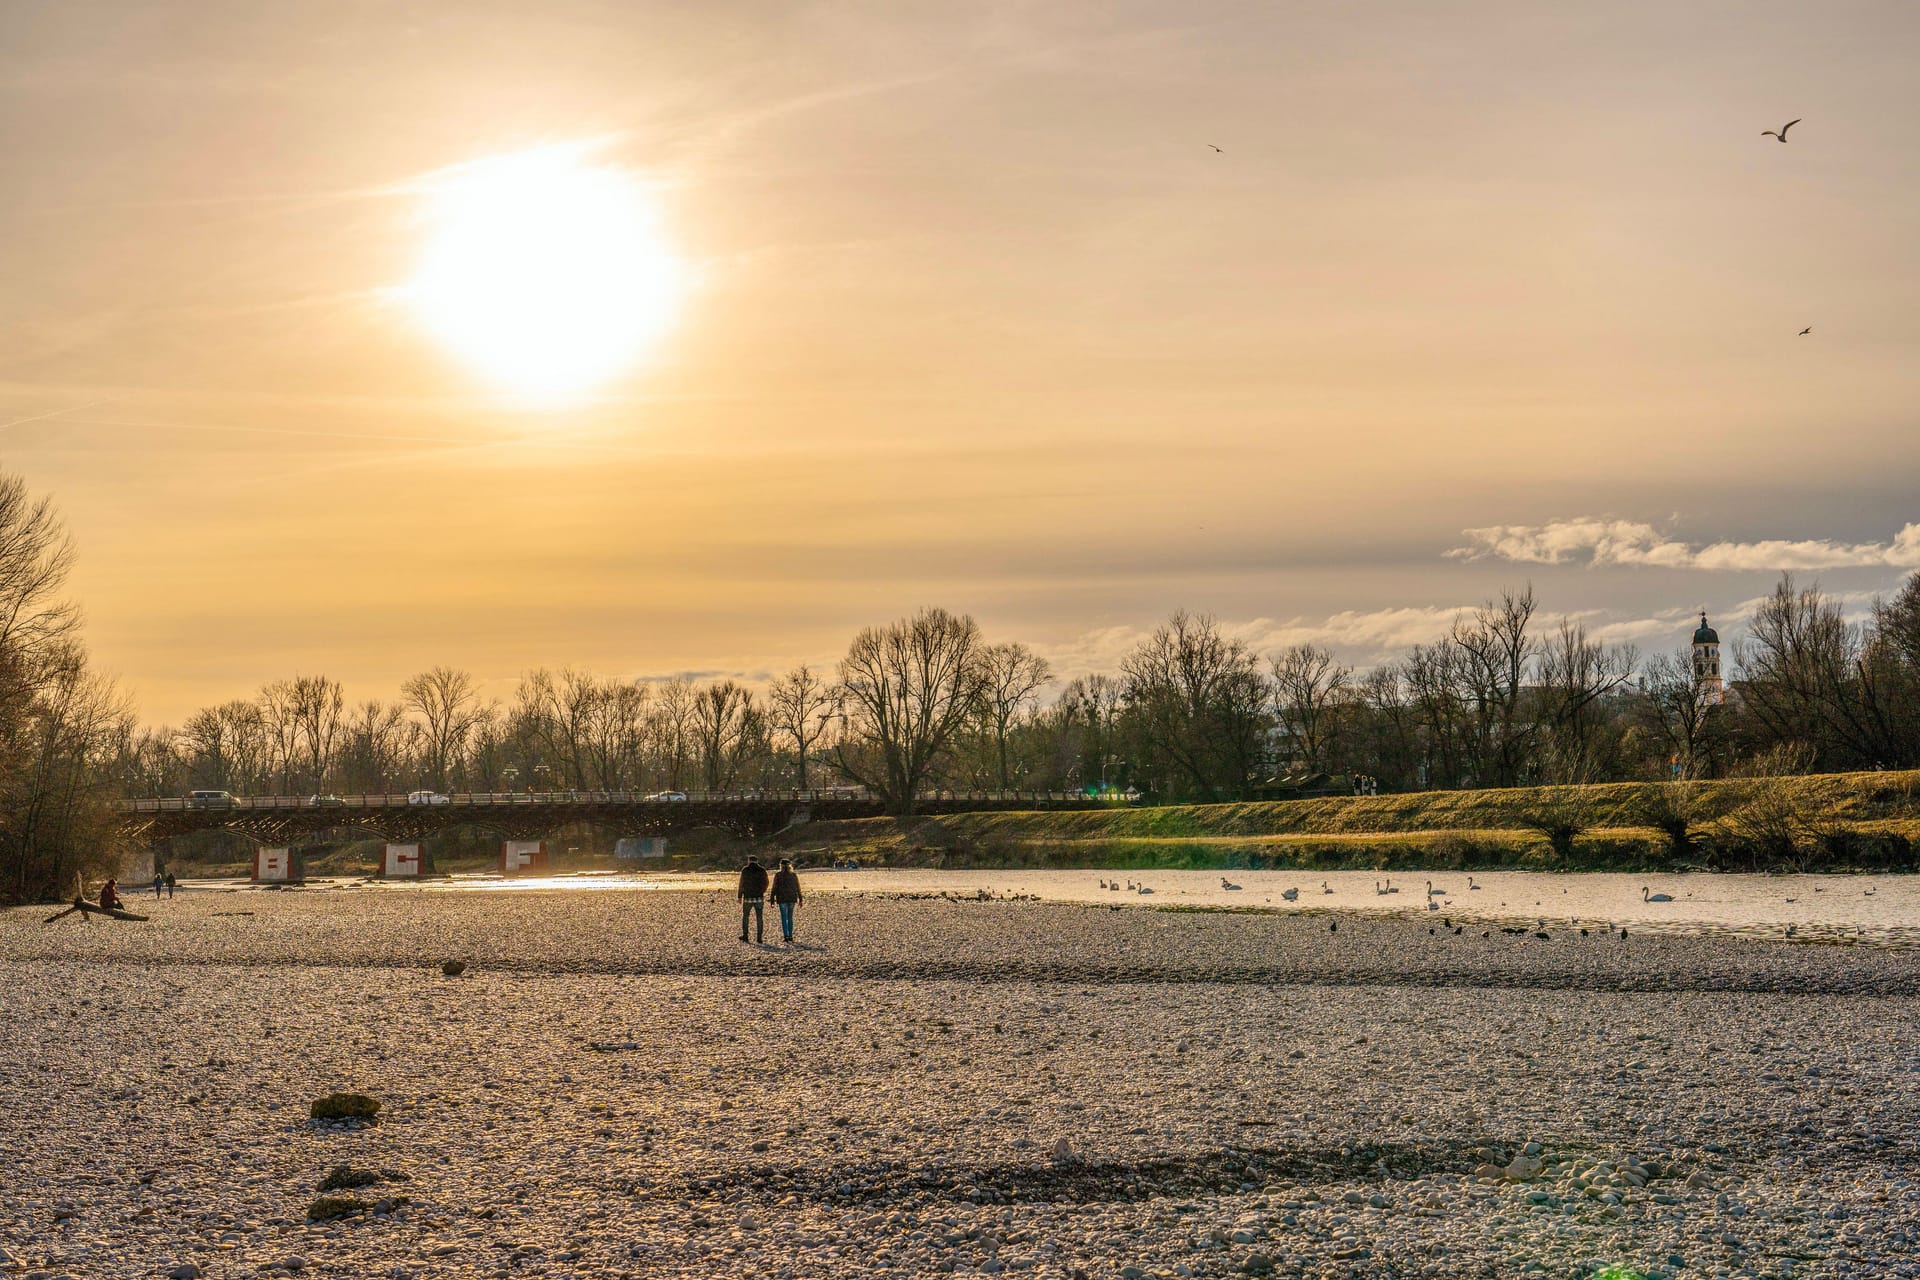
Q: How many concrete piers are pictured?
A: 5